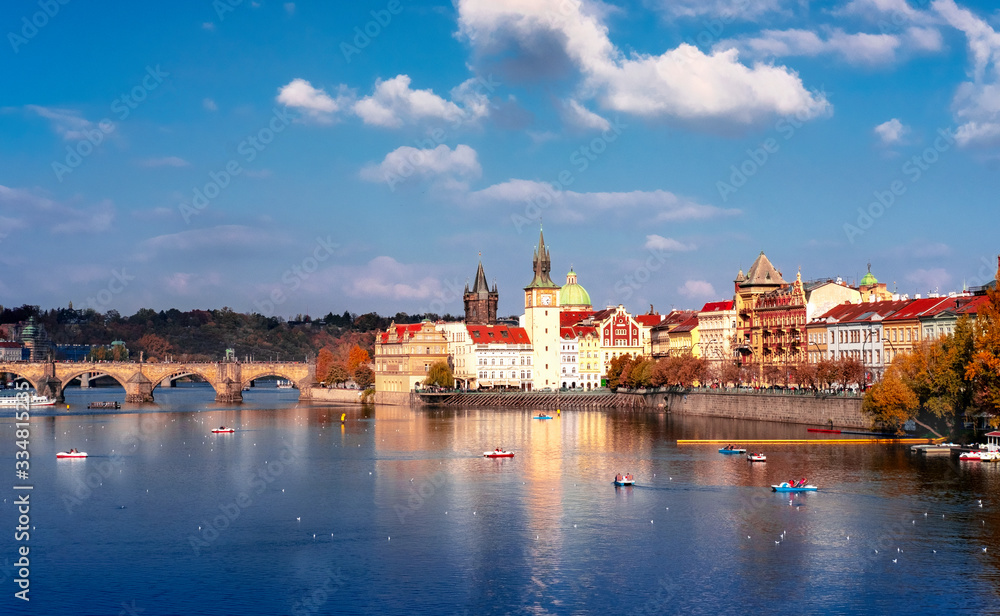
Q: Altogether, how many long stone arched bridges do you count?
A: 1